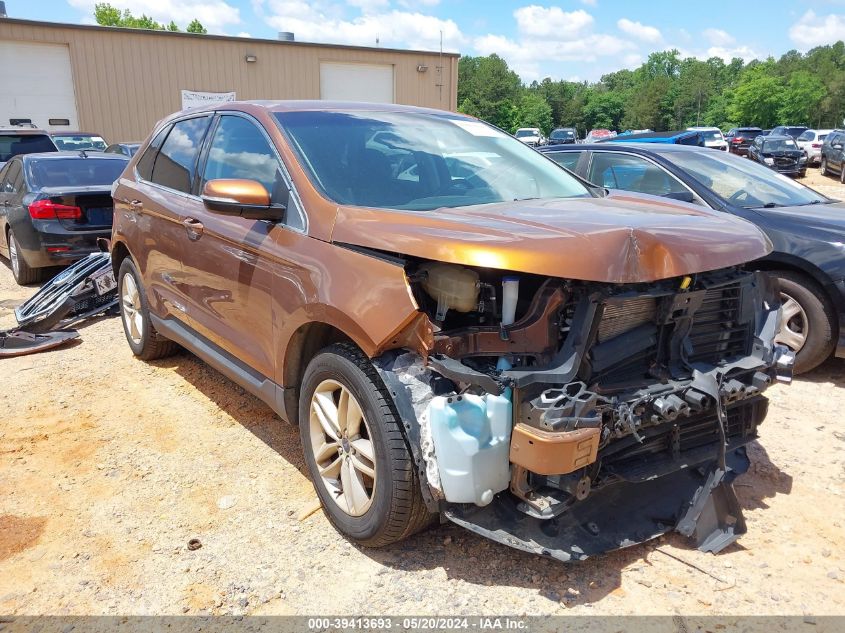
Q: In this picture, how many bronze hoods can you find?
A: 1